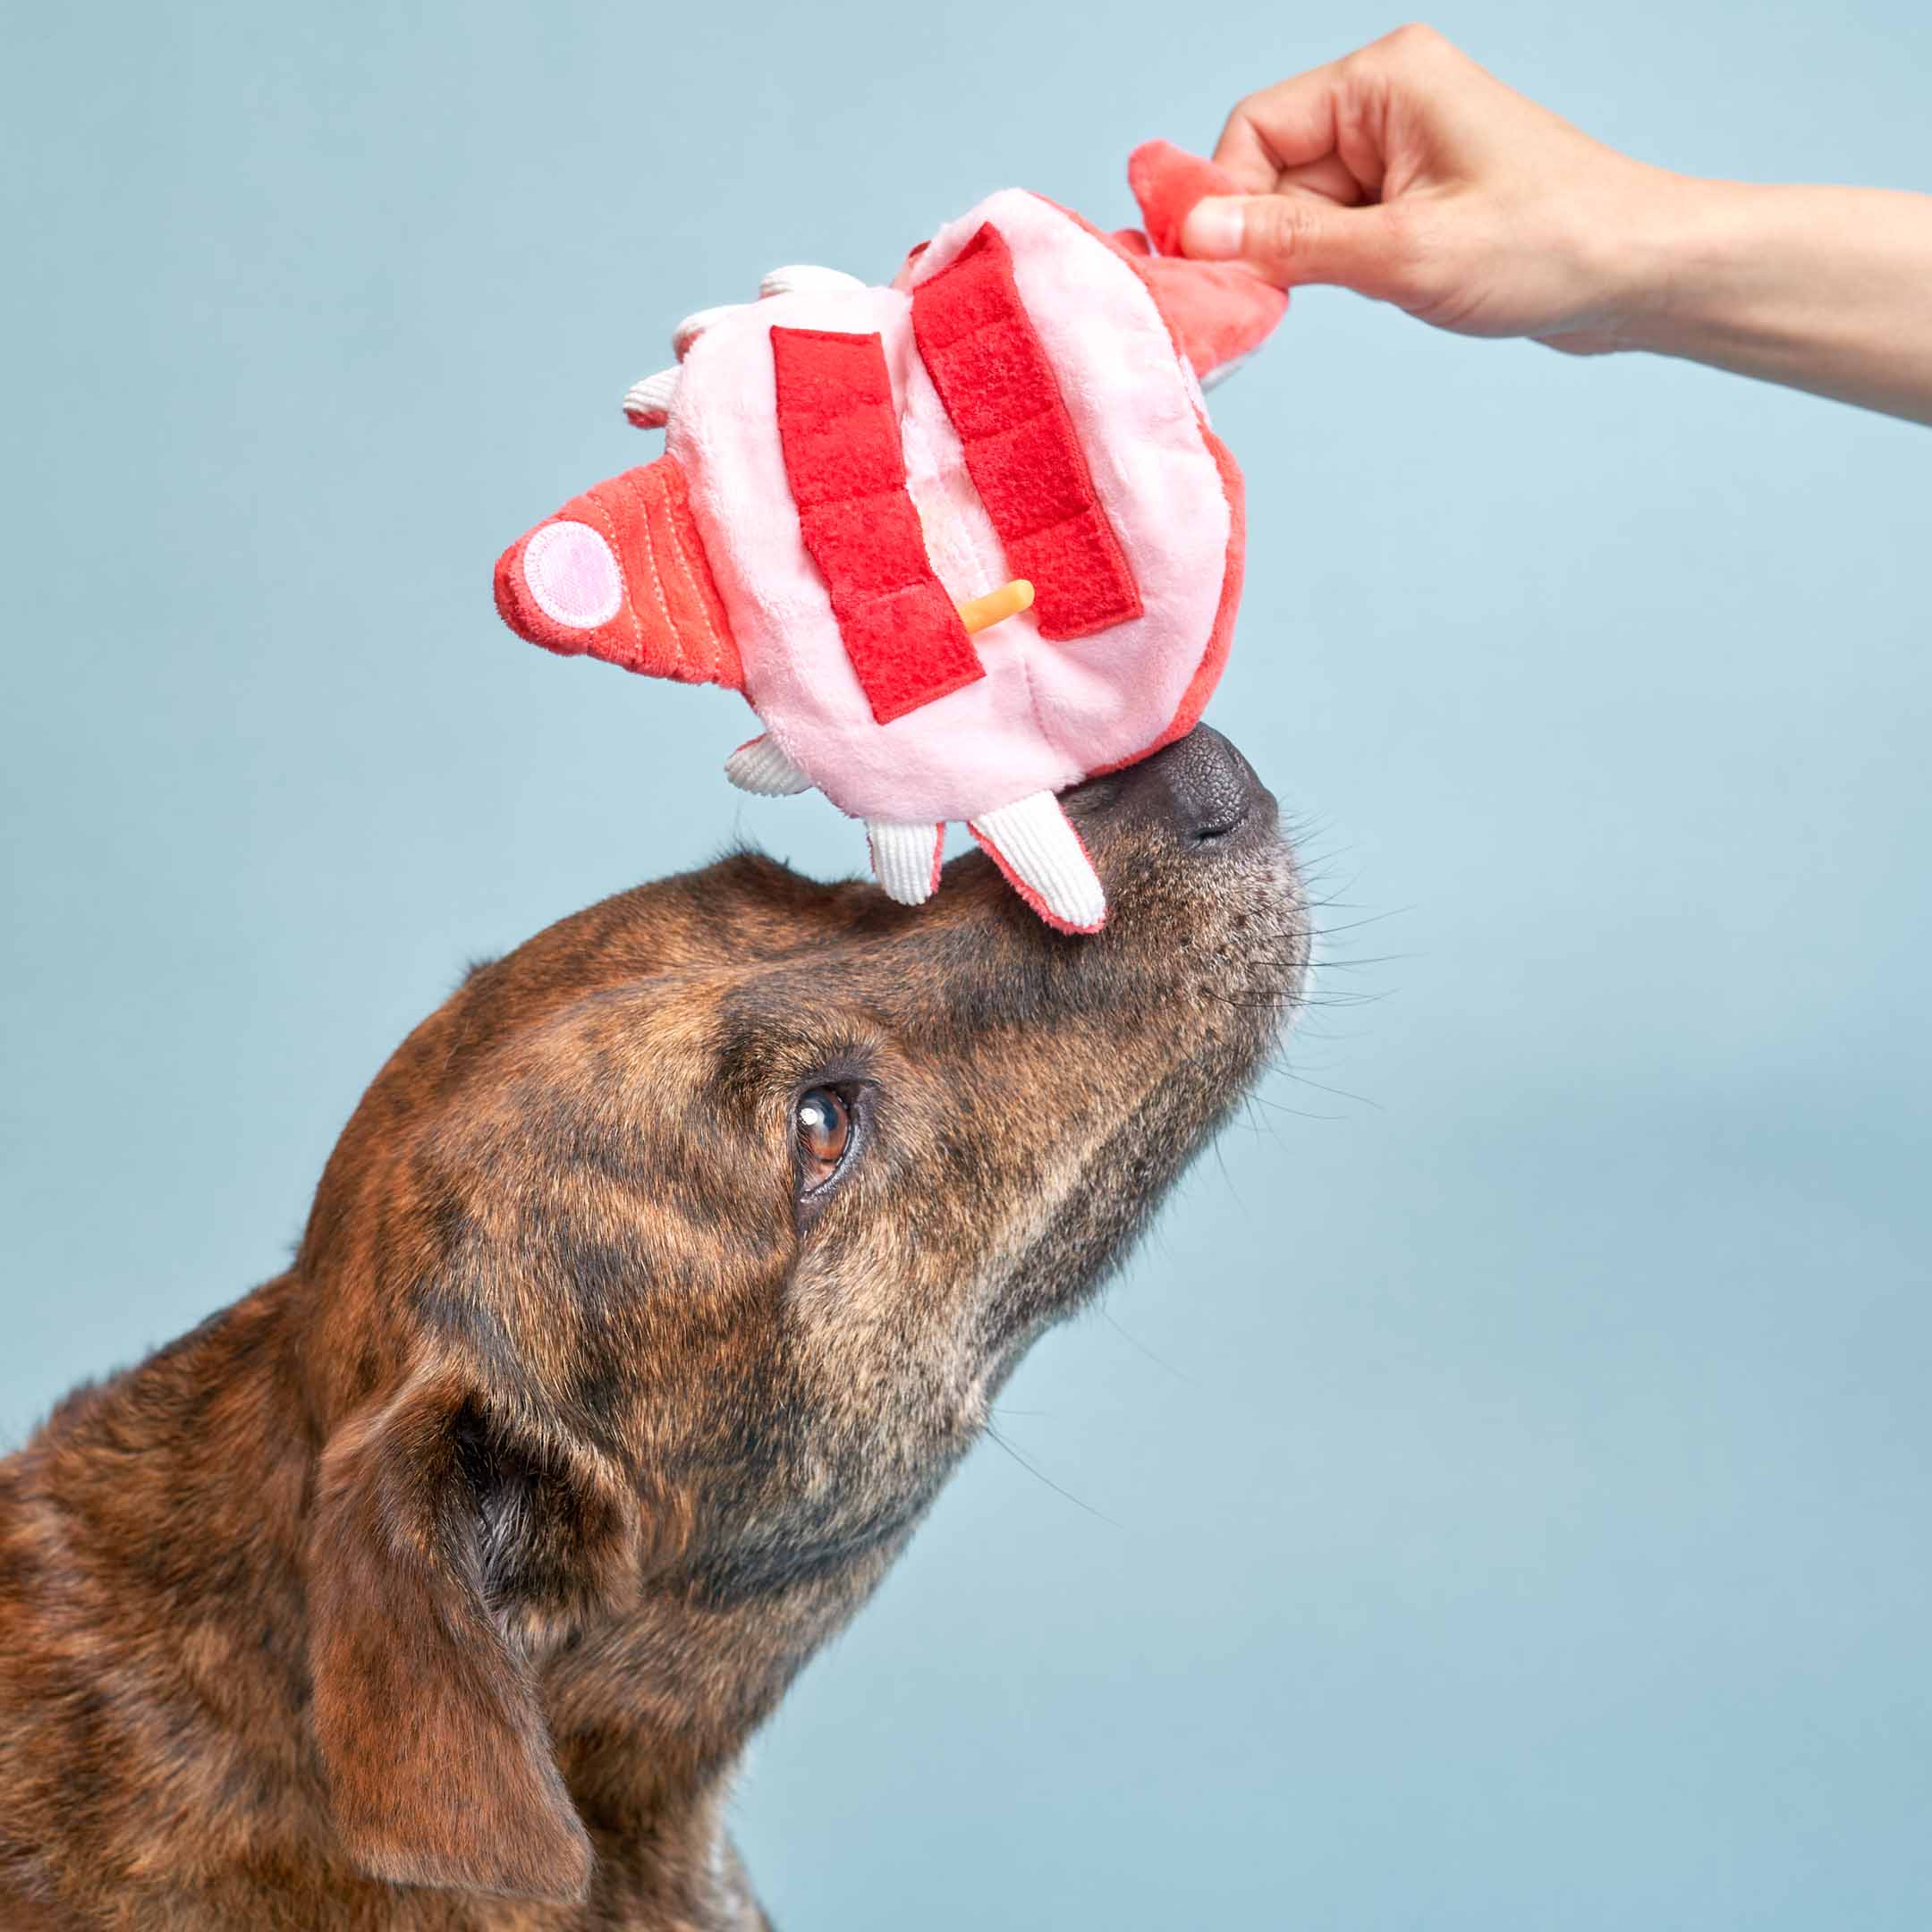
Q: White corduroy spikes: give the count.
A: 6